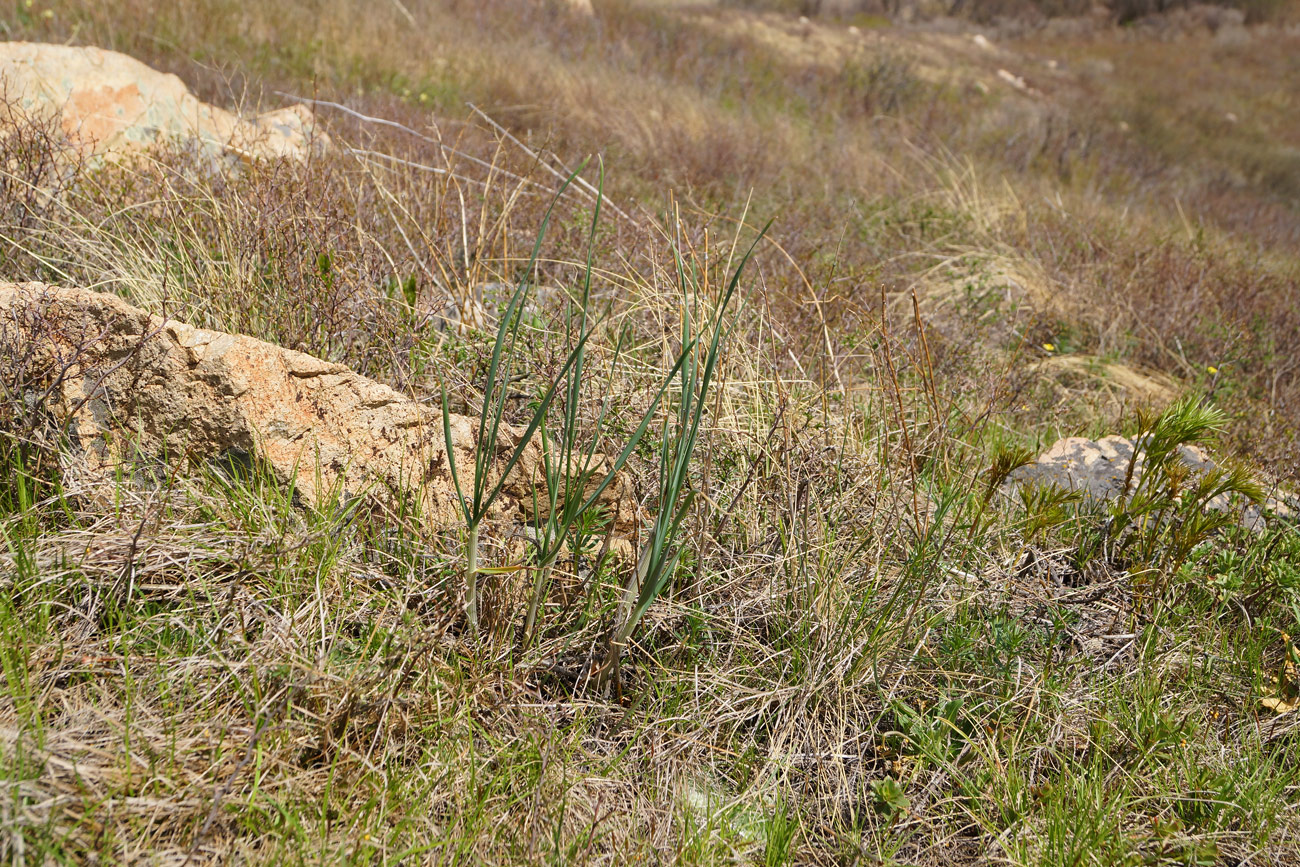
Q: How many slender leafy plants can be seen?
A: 3